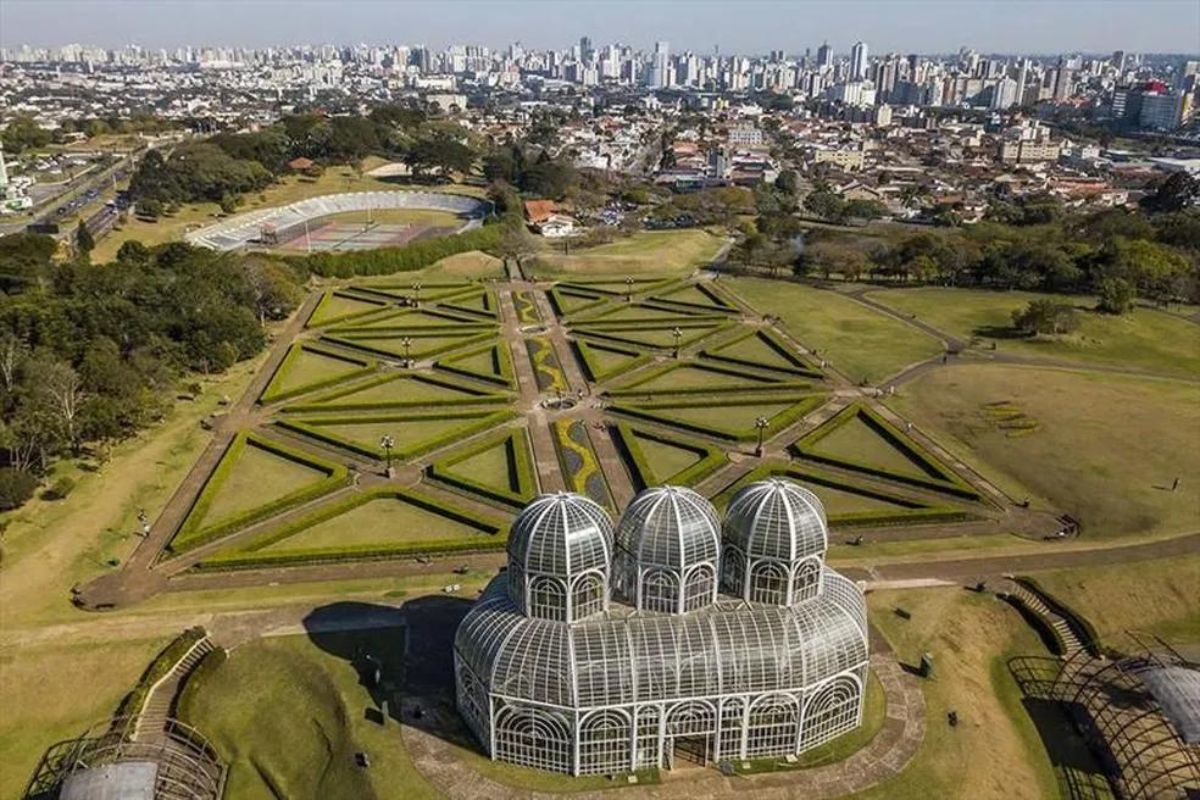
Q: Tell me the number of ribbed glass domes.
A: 3